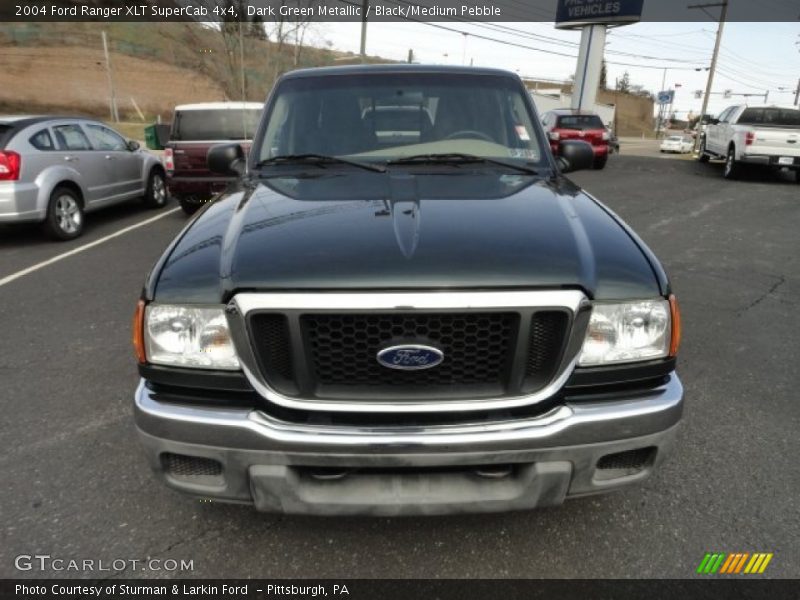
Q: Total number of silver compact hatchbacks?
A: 1